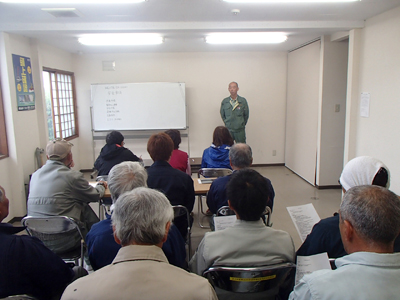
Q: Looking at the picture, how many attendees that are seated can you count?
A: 12